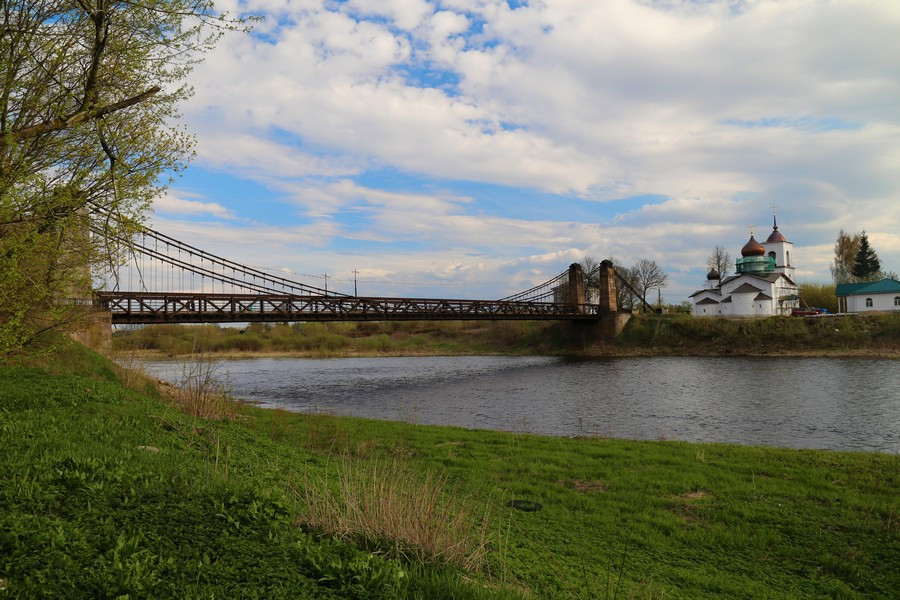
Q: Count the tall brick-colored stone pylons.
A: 2